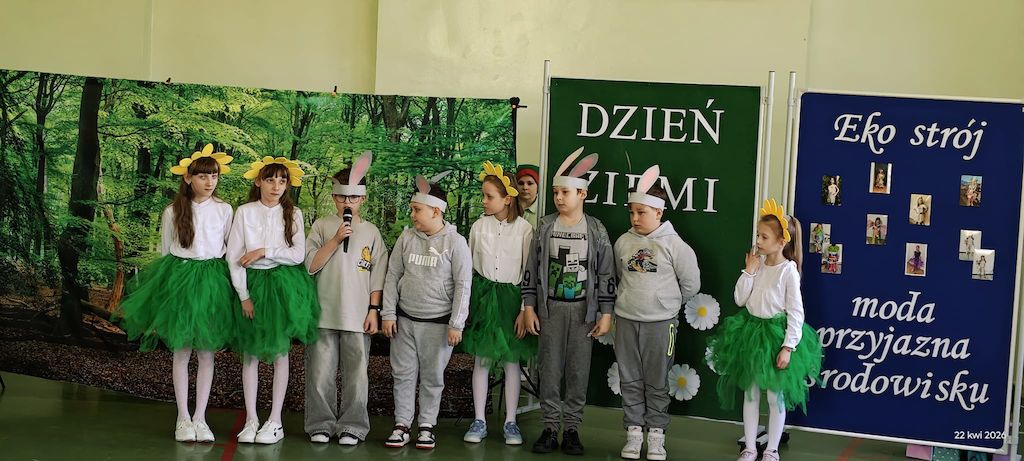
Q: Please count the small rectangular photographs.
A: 10